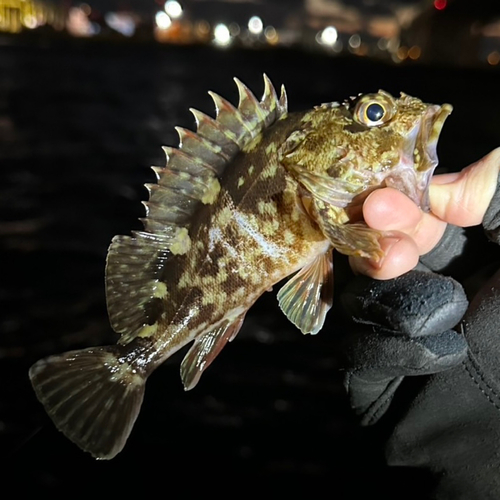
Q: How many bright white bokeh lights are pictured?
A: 5